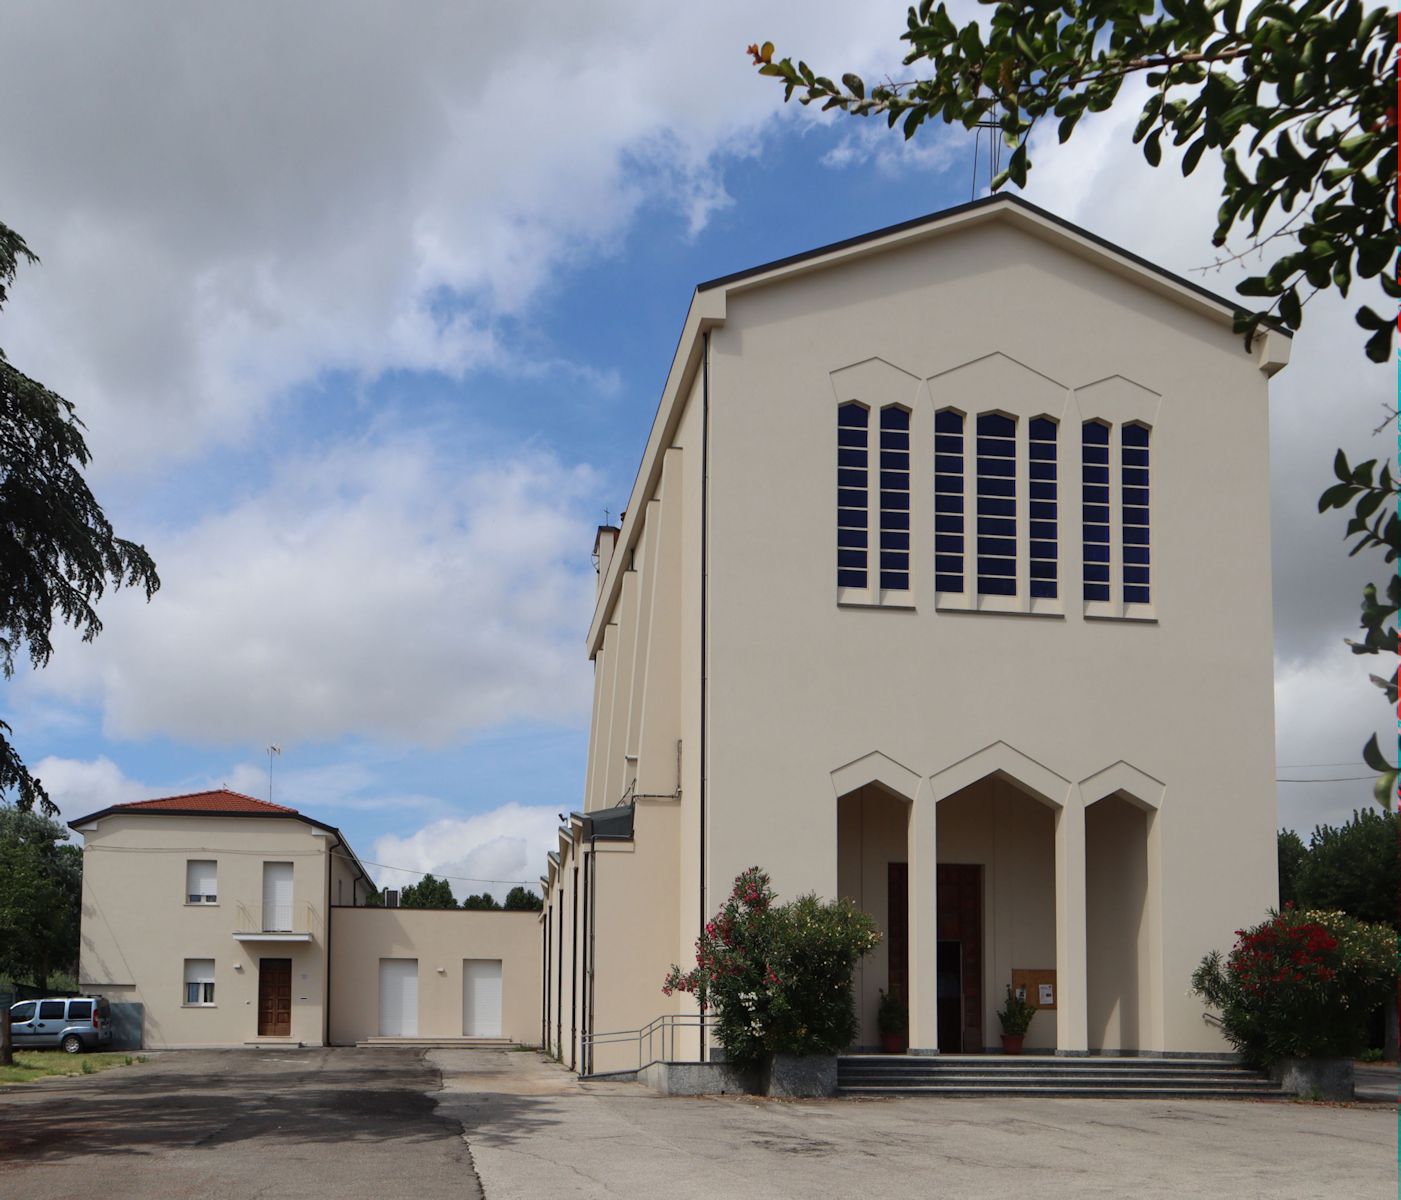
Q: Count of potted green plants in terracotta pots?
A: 2